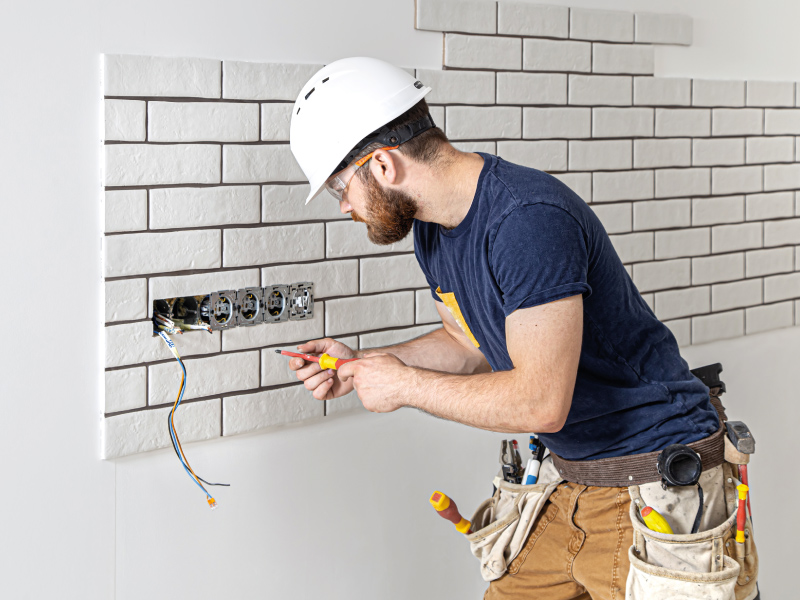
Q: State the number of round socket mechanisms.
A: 3